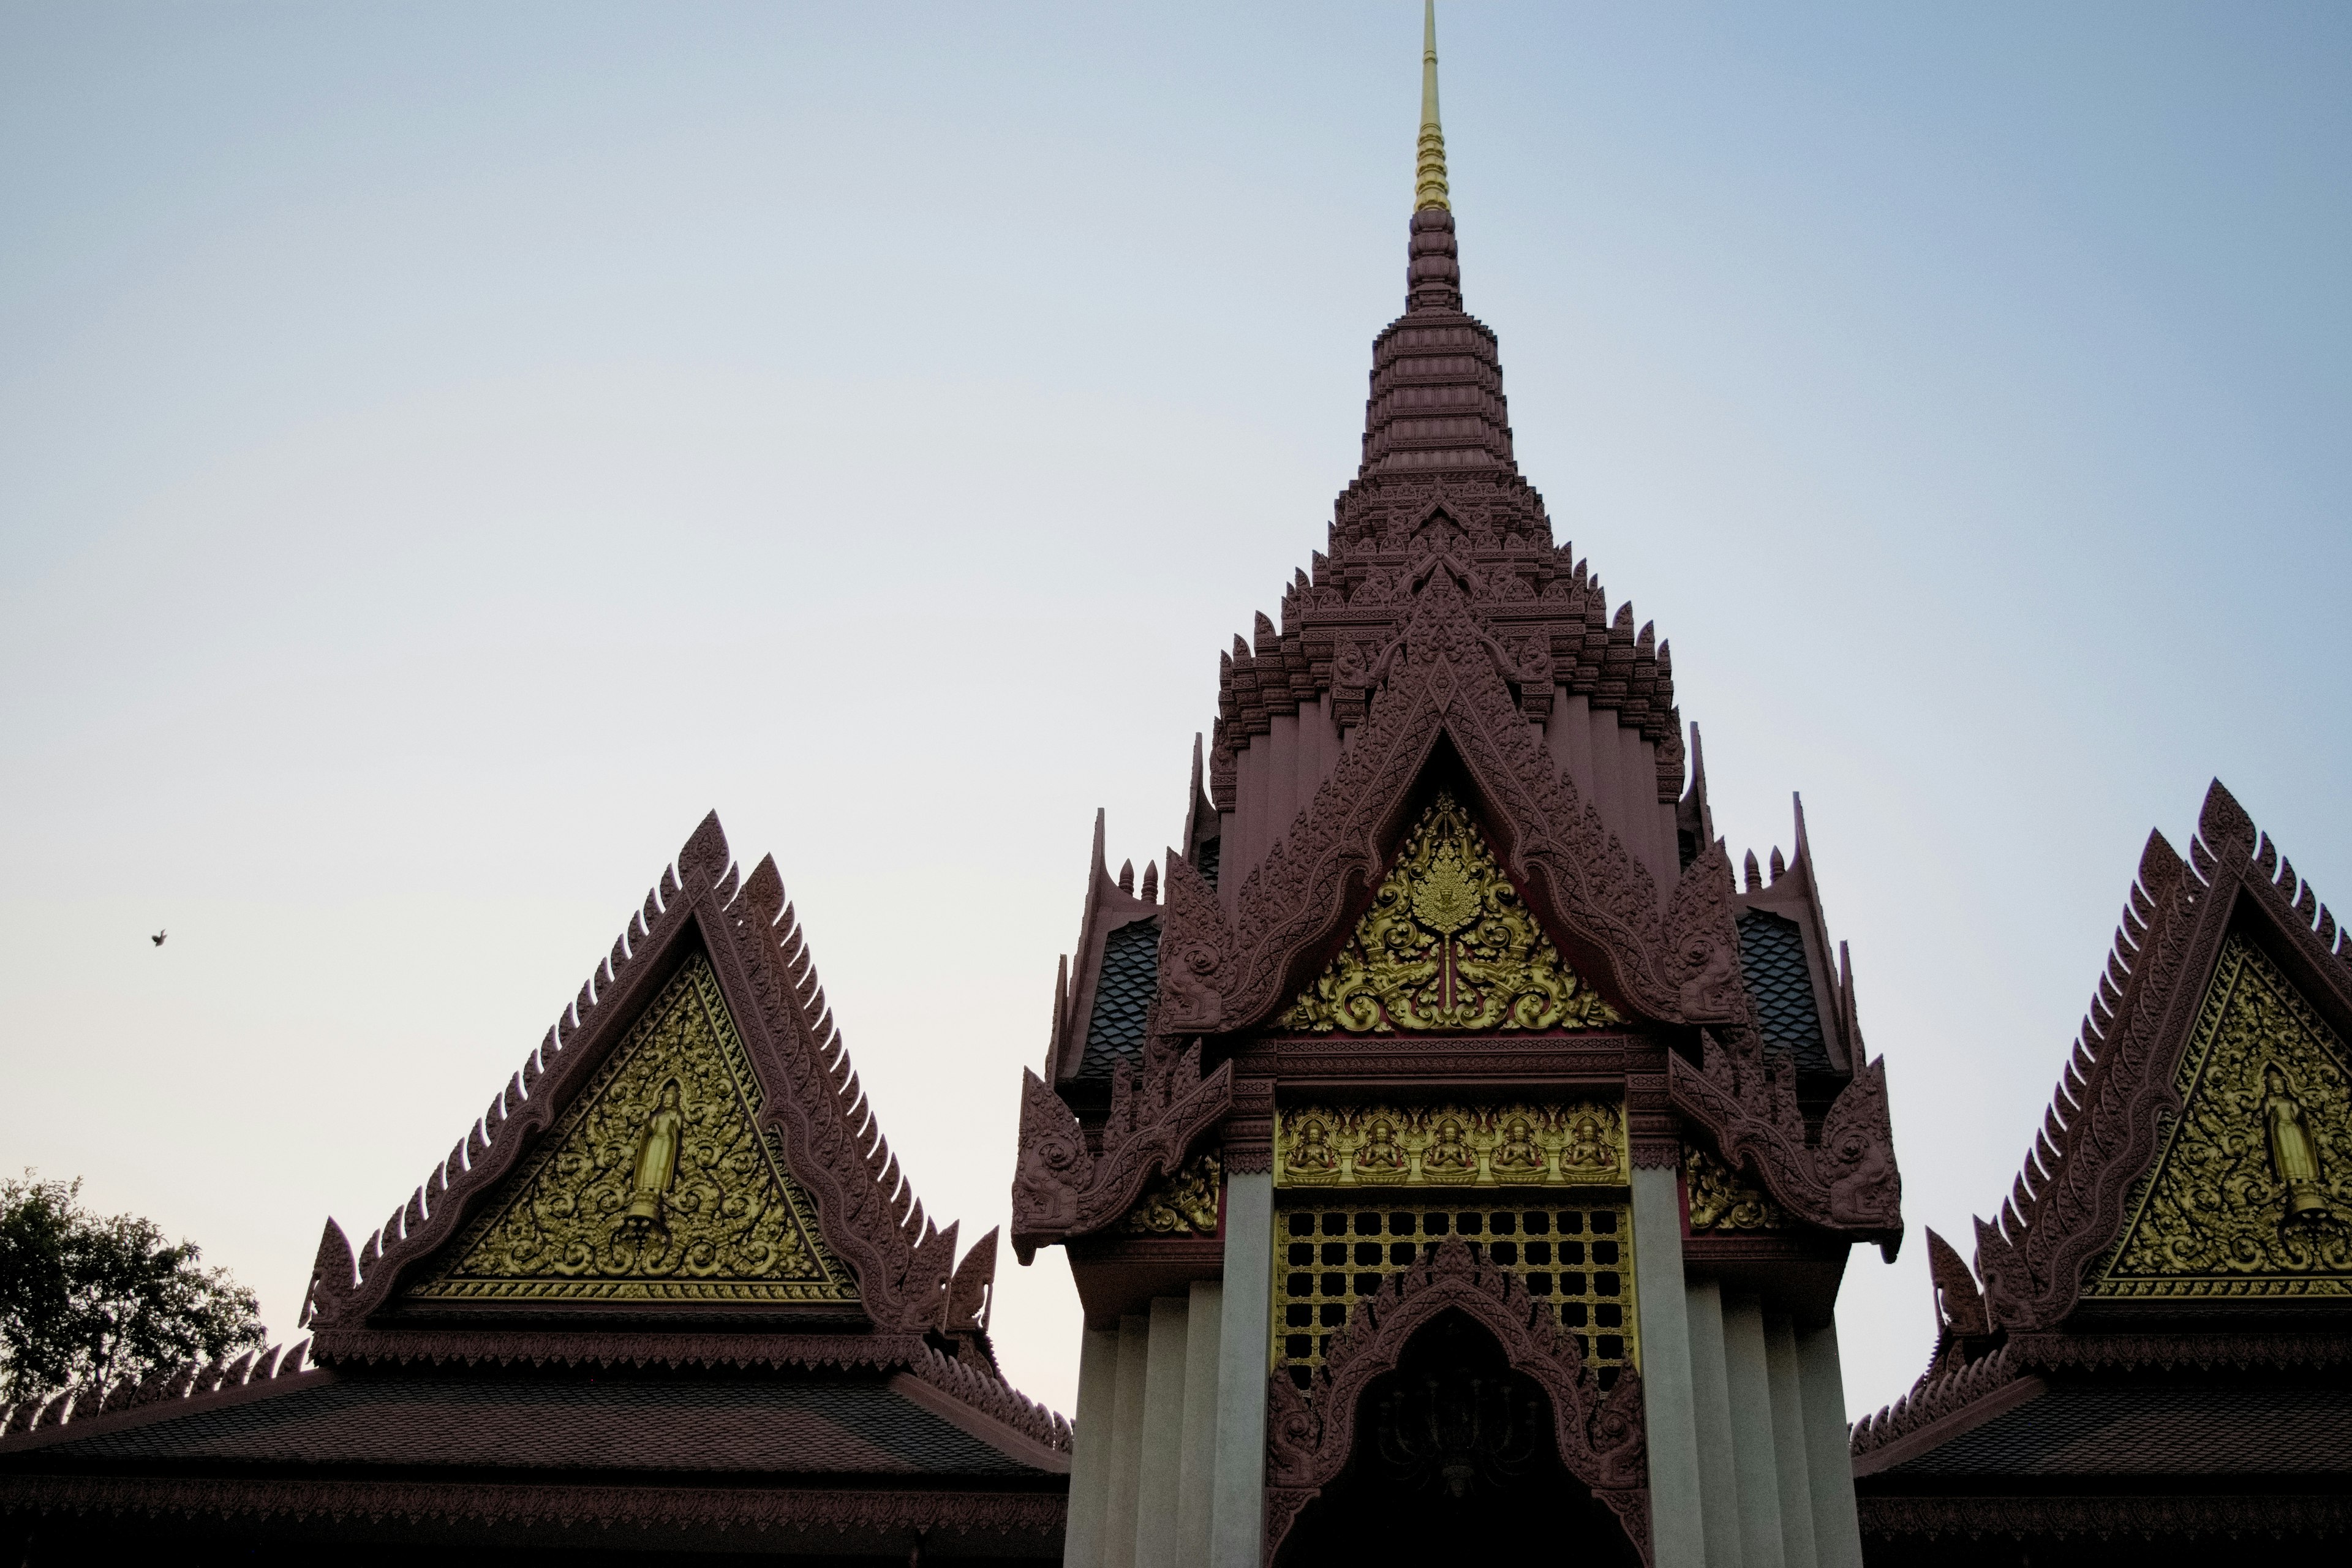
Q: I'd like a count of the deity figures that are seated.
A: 5